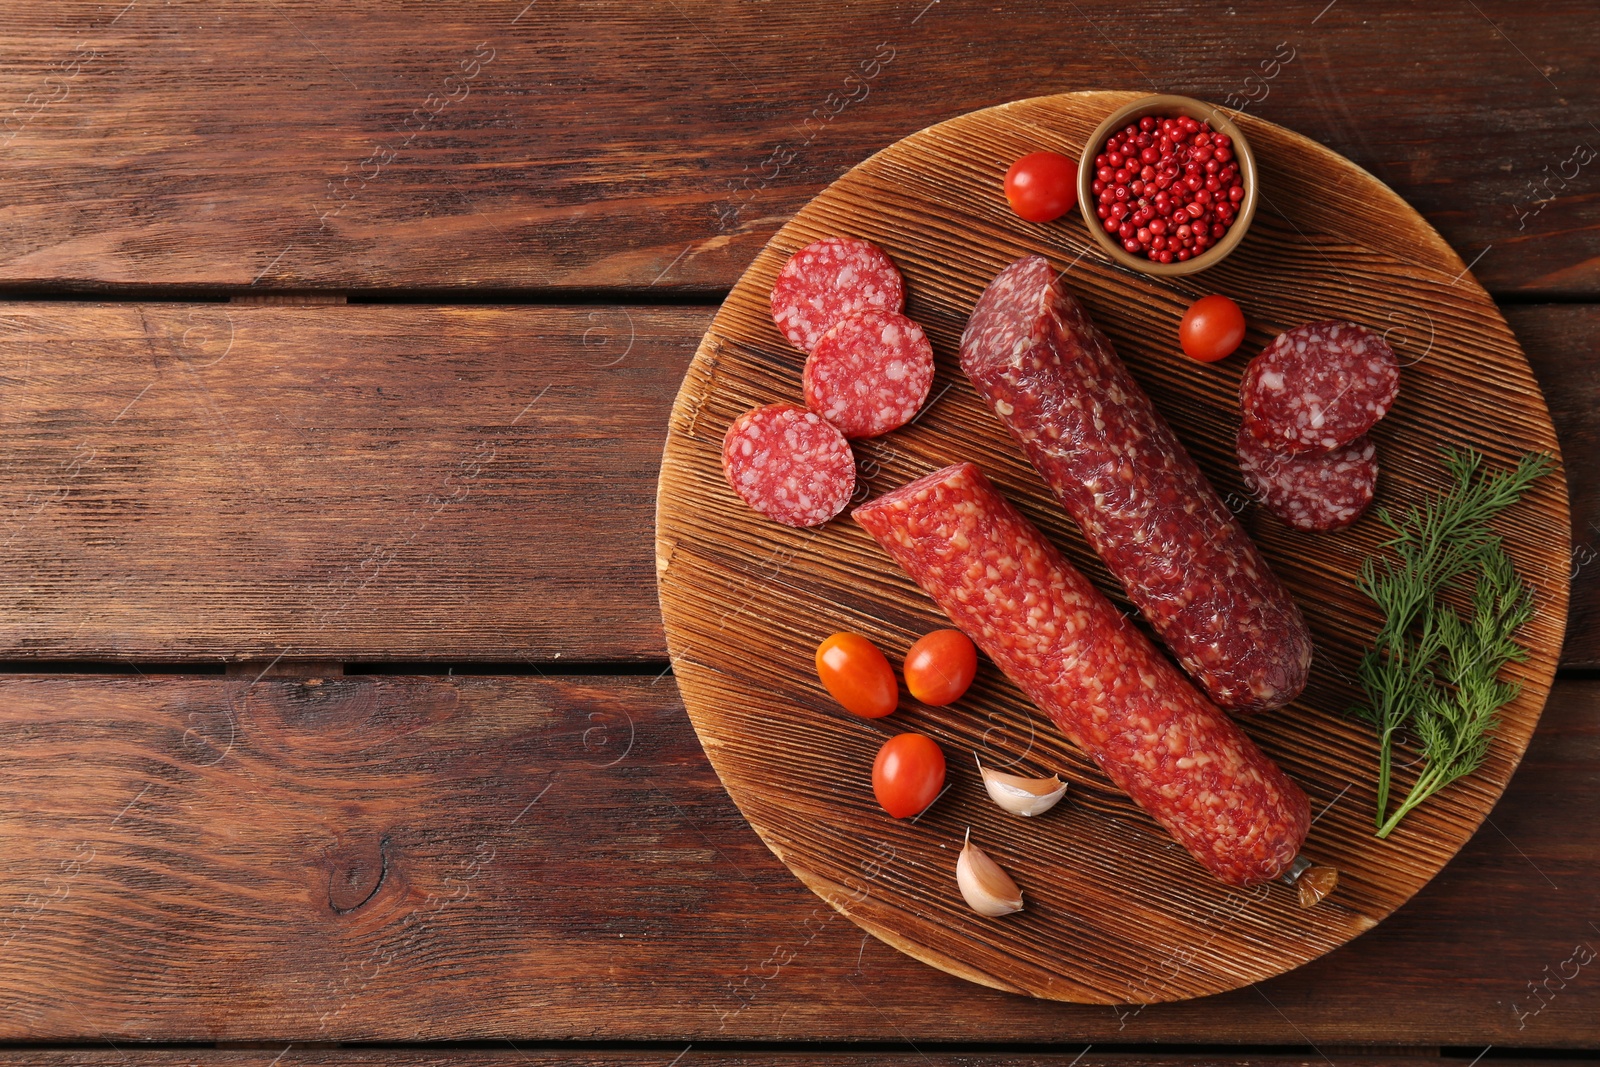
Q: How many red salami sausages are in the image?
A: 2